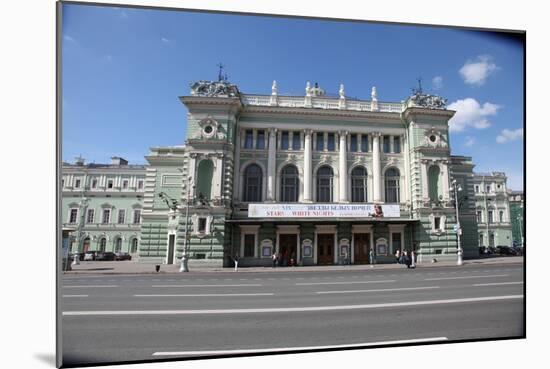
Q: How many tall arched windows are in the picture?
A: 5